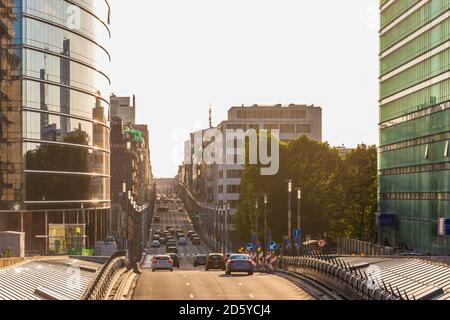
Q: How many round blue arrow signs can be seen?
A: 2